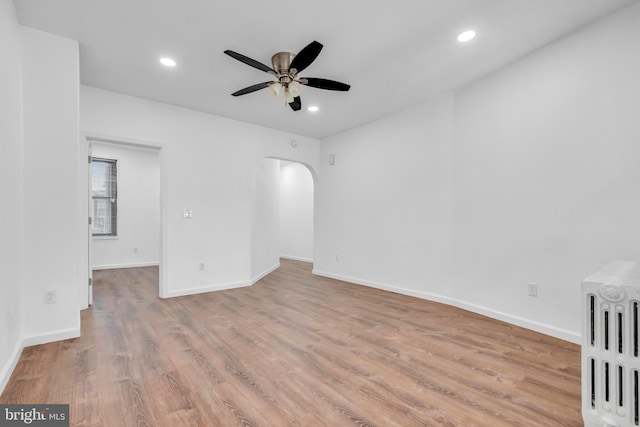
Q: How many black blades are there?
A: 5